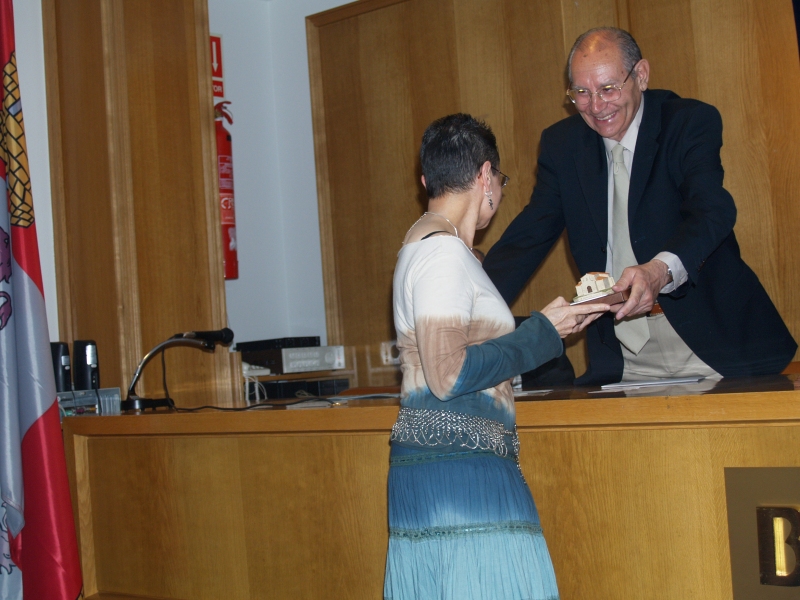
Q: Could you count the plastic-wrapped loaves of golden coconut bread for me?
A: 0